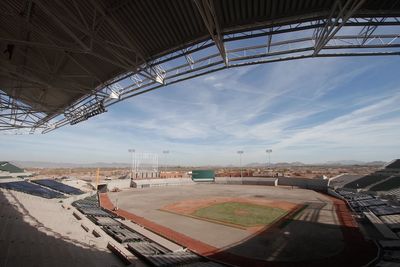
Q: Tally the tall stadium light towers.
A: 4